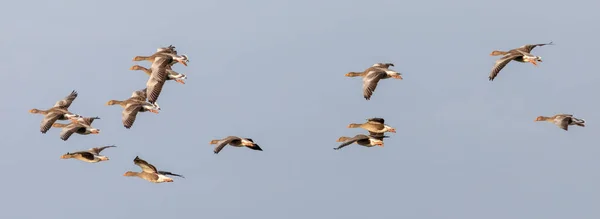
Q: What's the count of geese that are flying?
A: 13